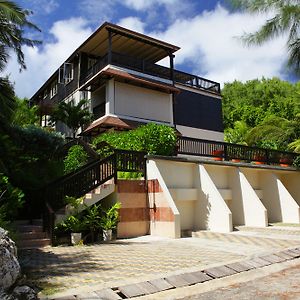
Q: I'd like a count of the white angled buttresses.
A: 4